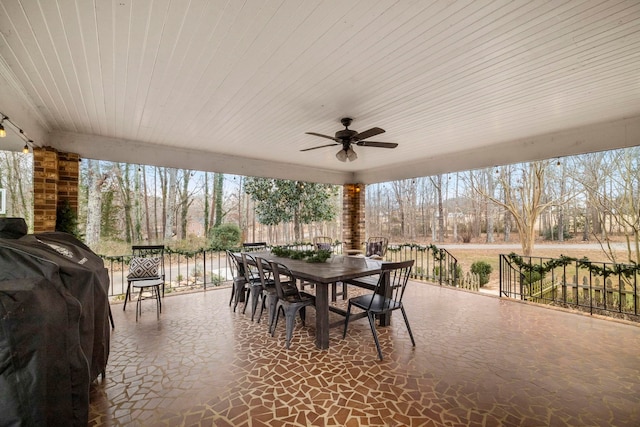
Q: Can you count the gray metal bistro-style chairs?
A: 4